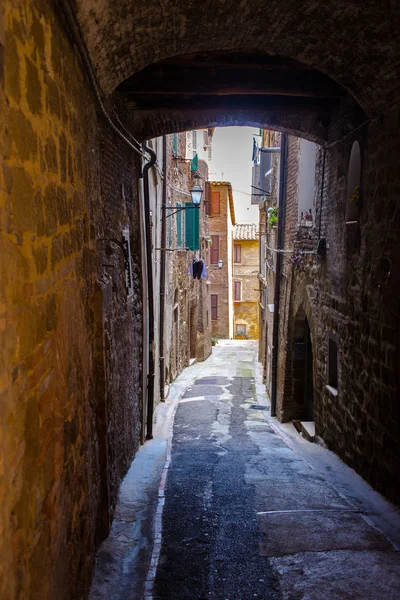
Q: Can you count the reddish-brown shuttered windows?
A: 5